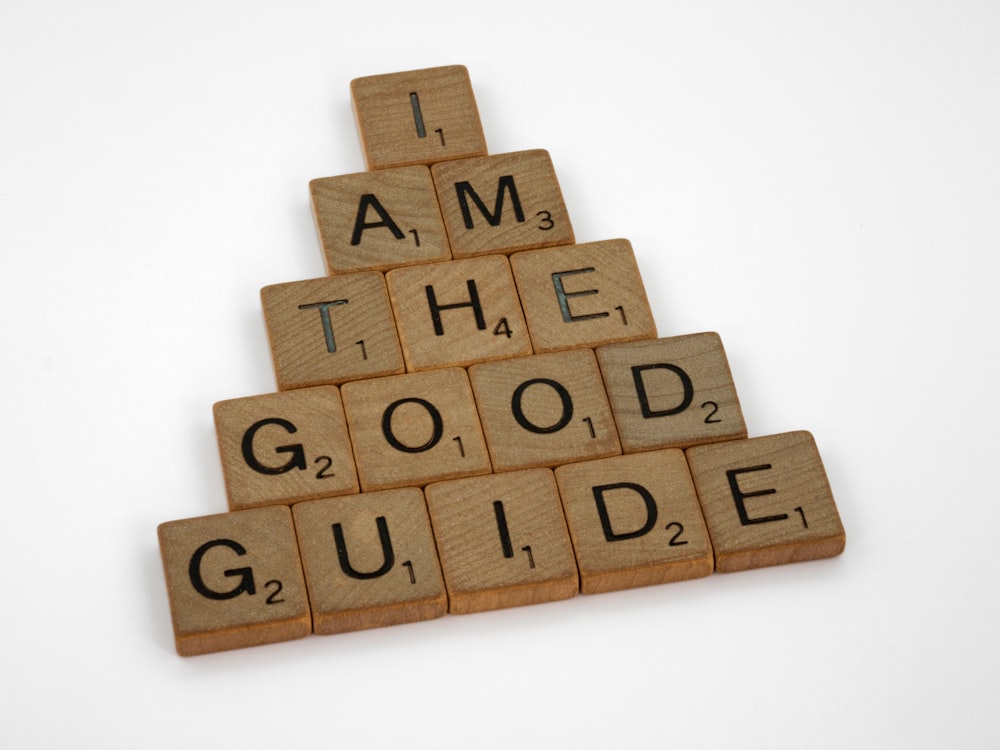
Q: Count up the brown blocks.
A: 15